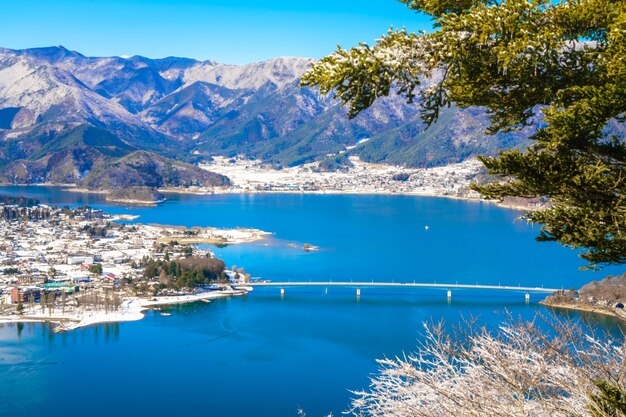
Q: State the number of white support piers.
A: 4